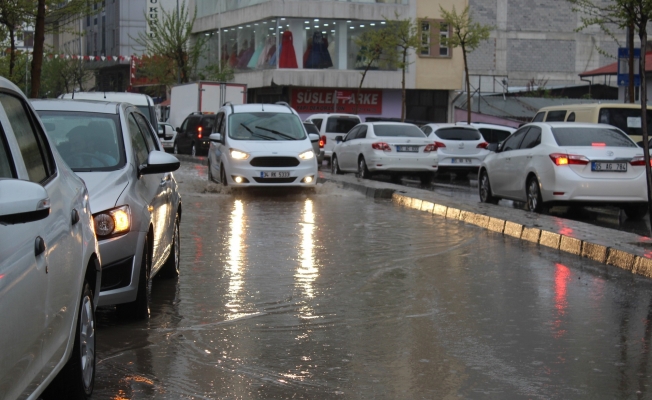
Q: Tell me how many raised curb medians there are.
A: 1